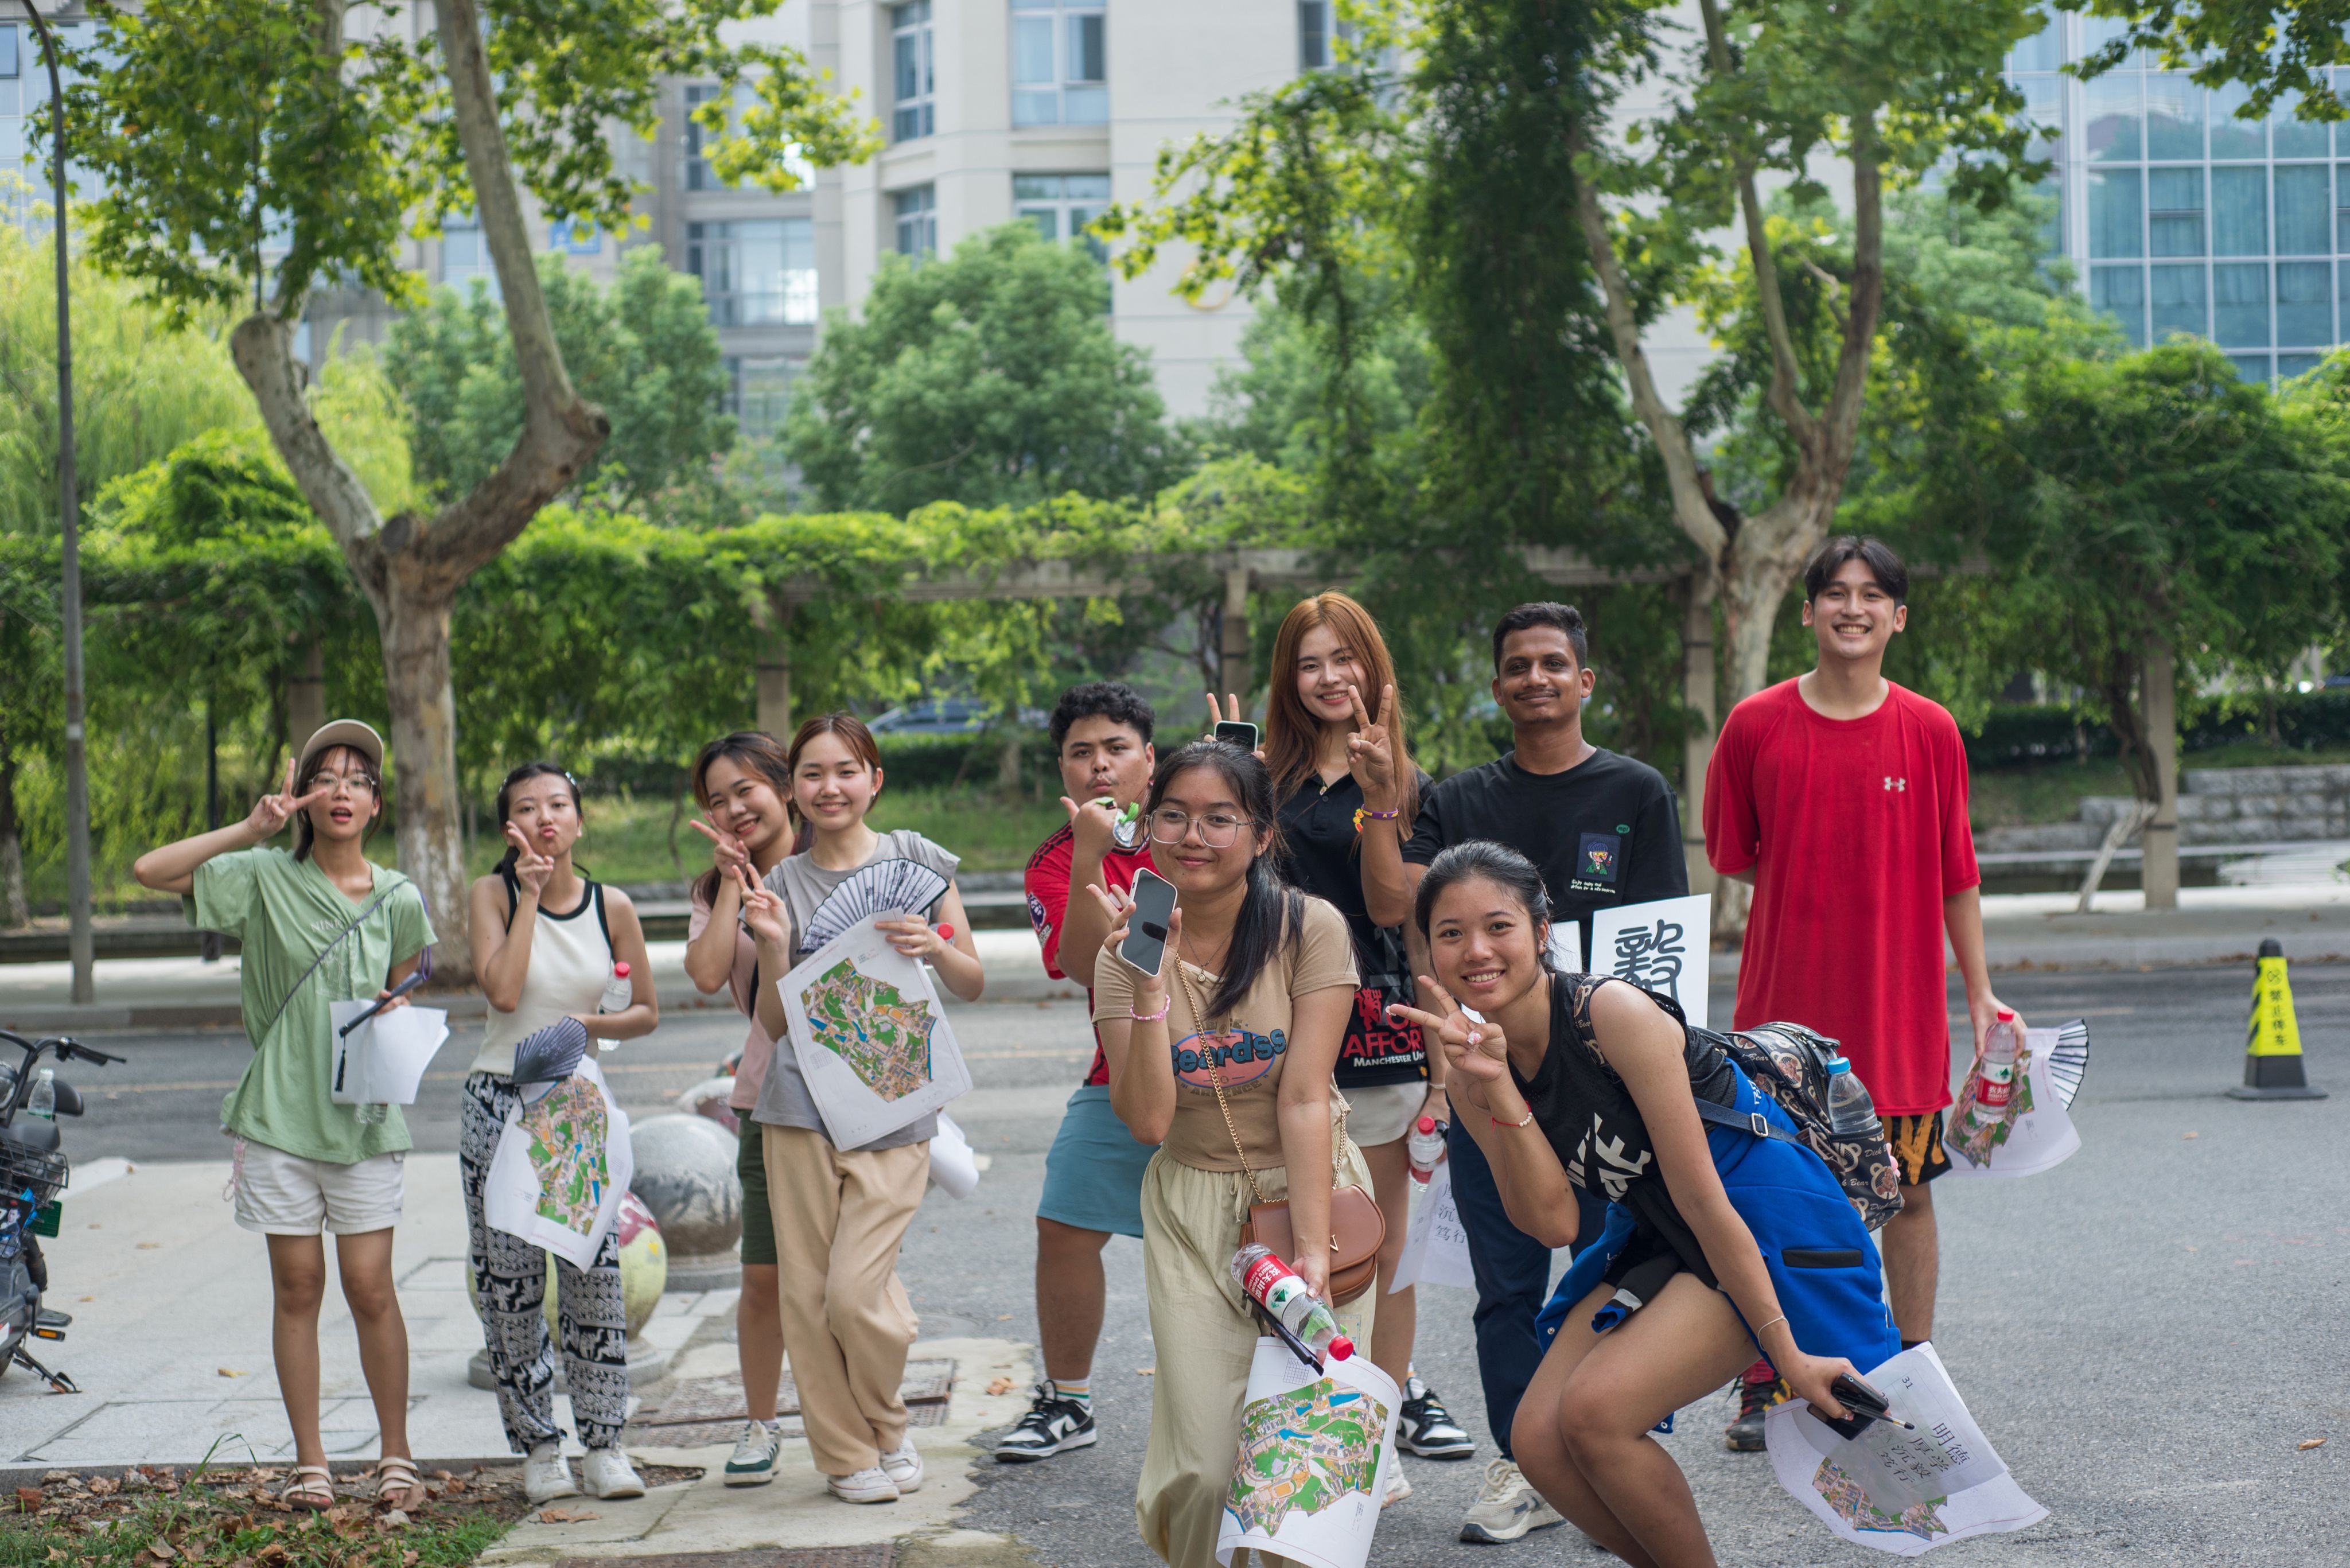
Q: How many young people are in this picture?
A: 10